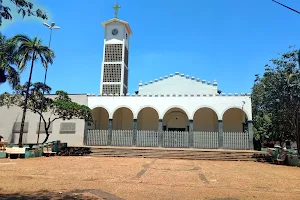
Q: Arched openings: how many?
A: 6